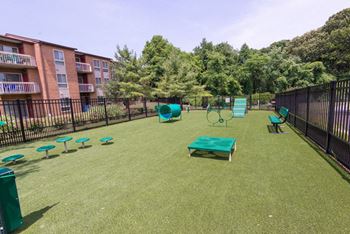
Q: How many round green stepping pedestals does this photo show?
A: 5